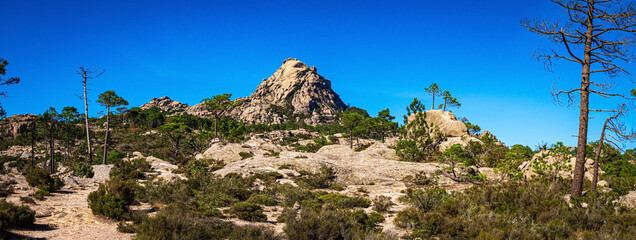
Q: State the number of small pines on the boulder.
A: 2